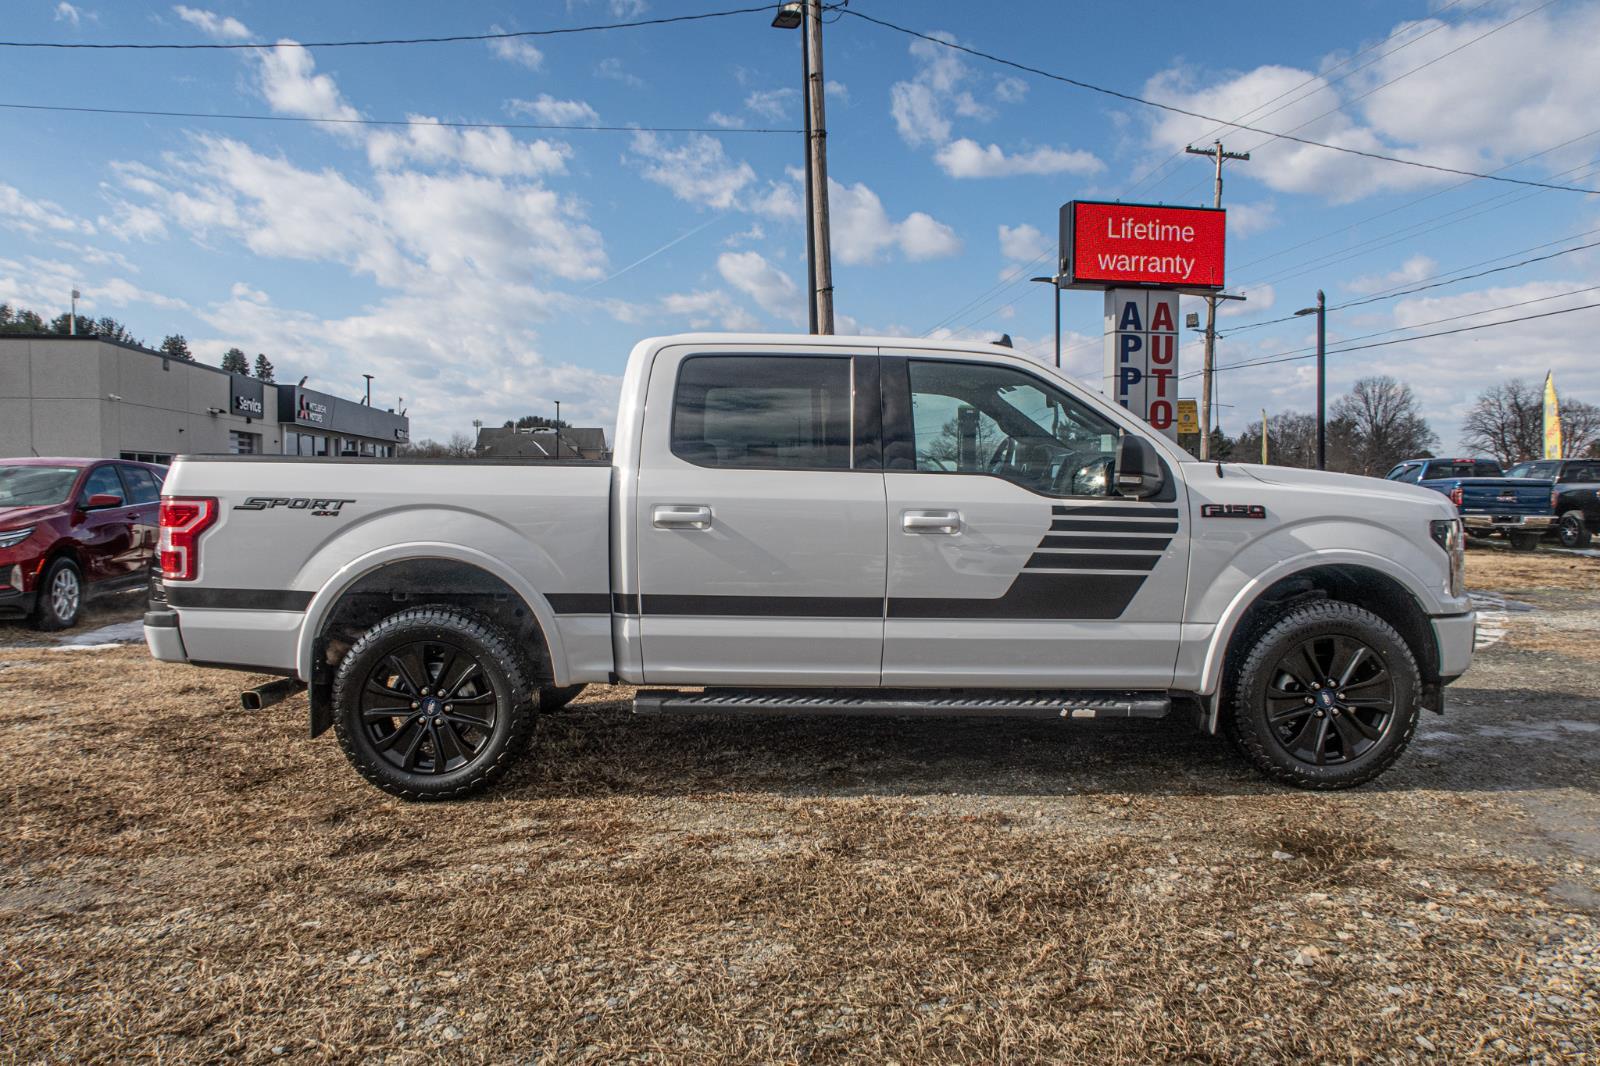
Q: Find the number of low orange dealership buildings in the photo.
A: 0